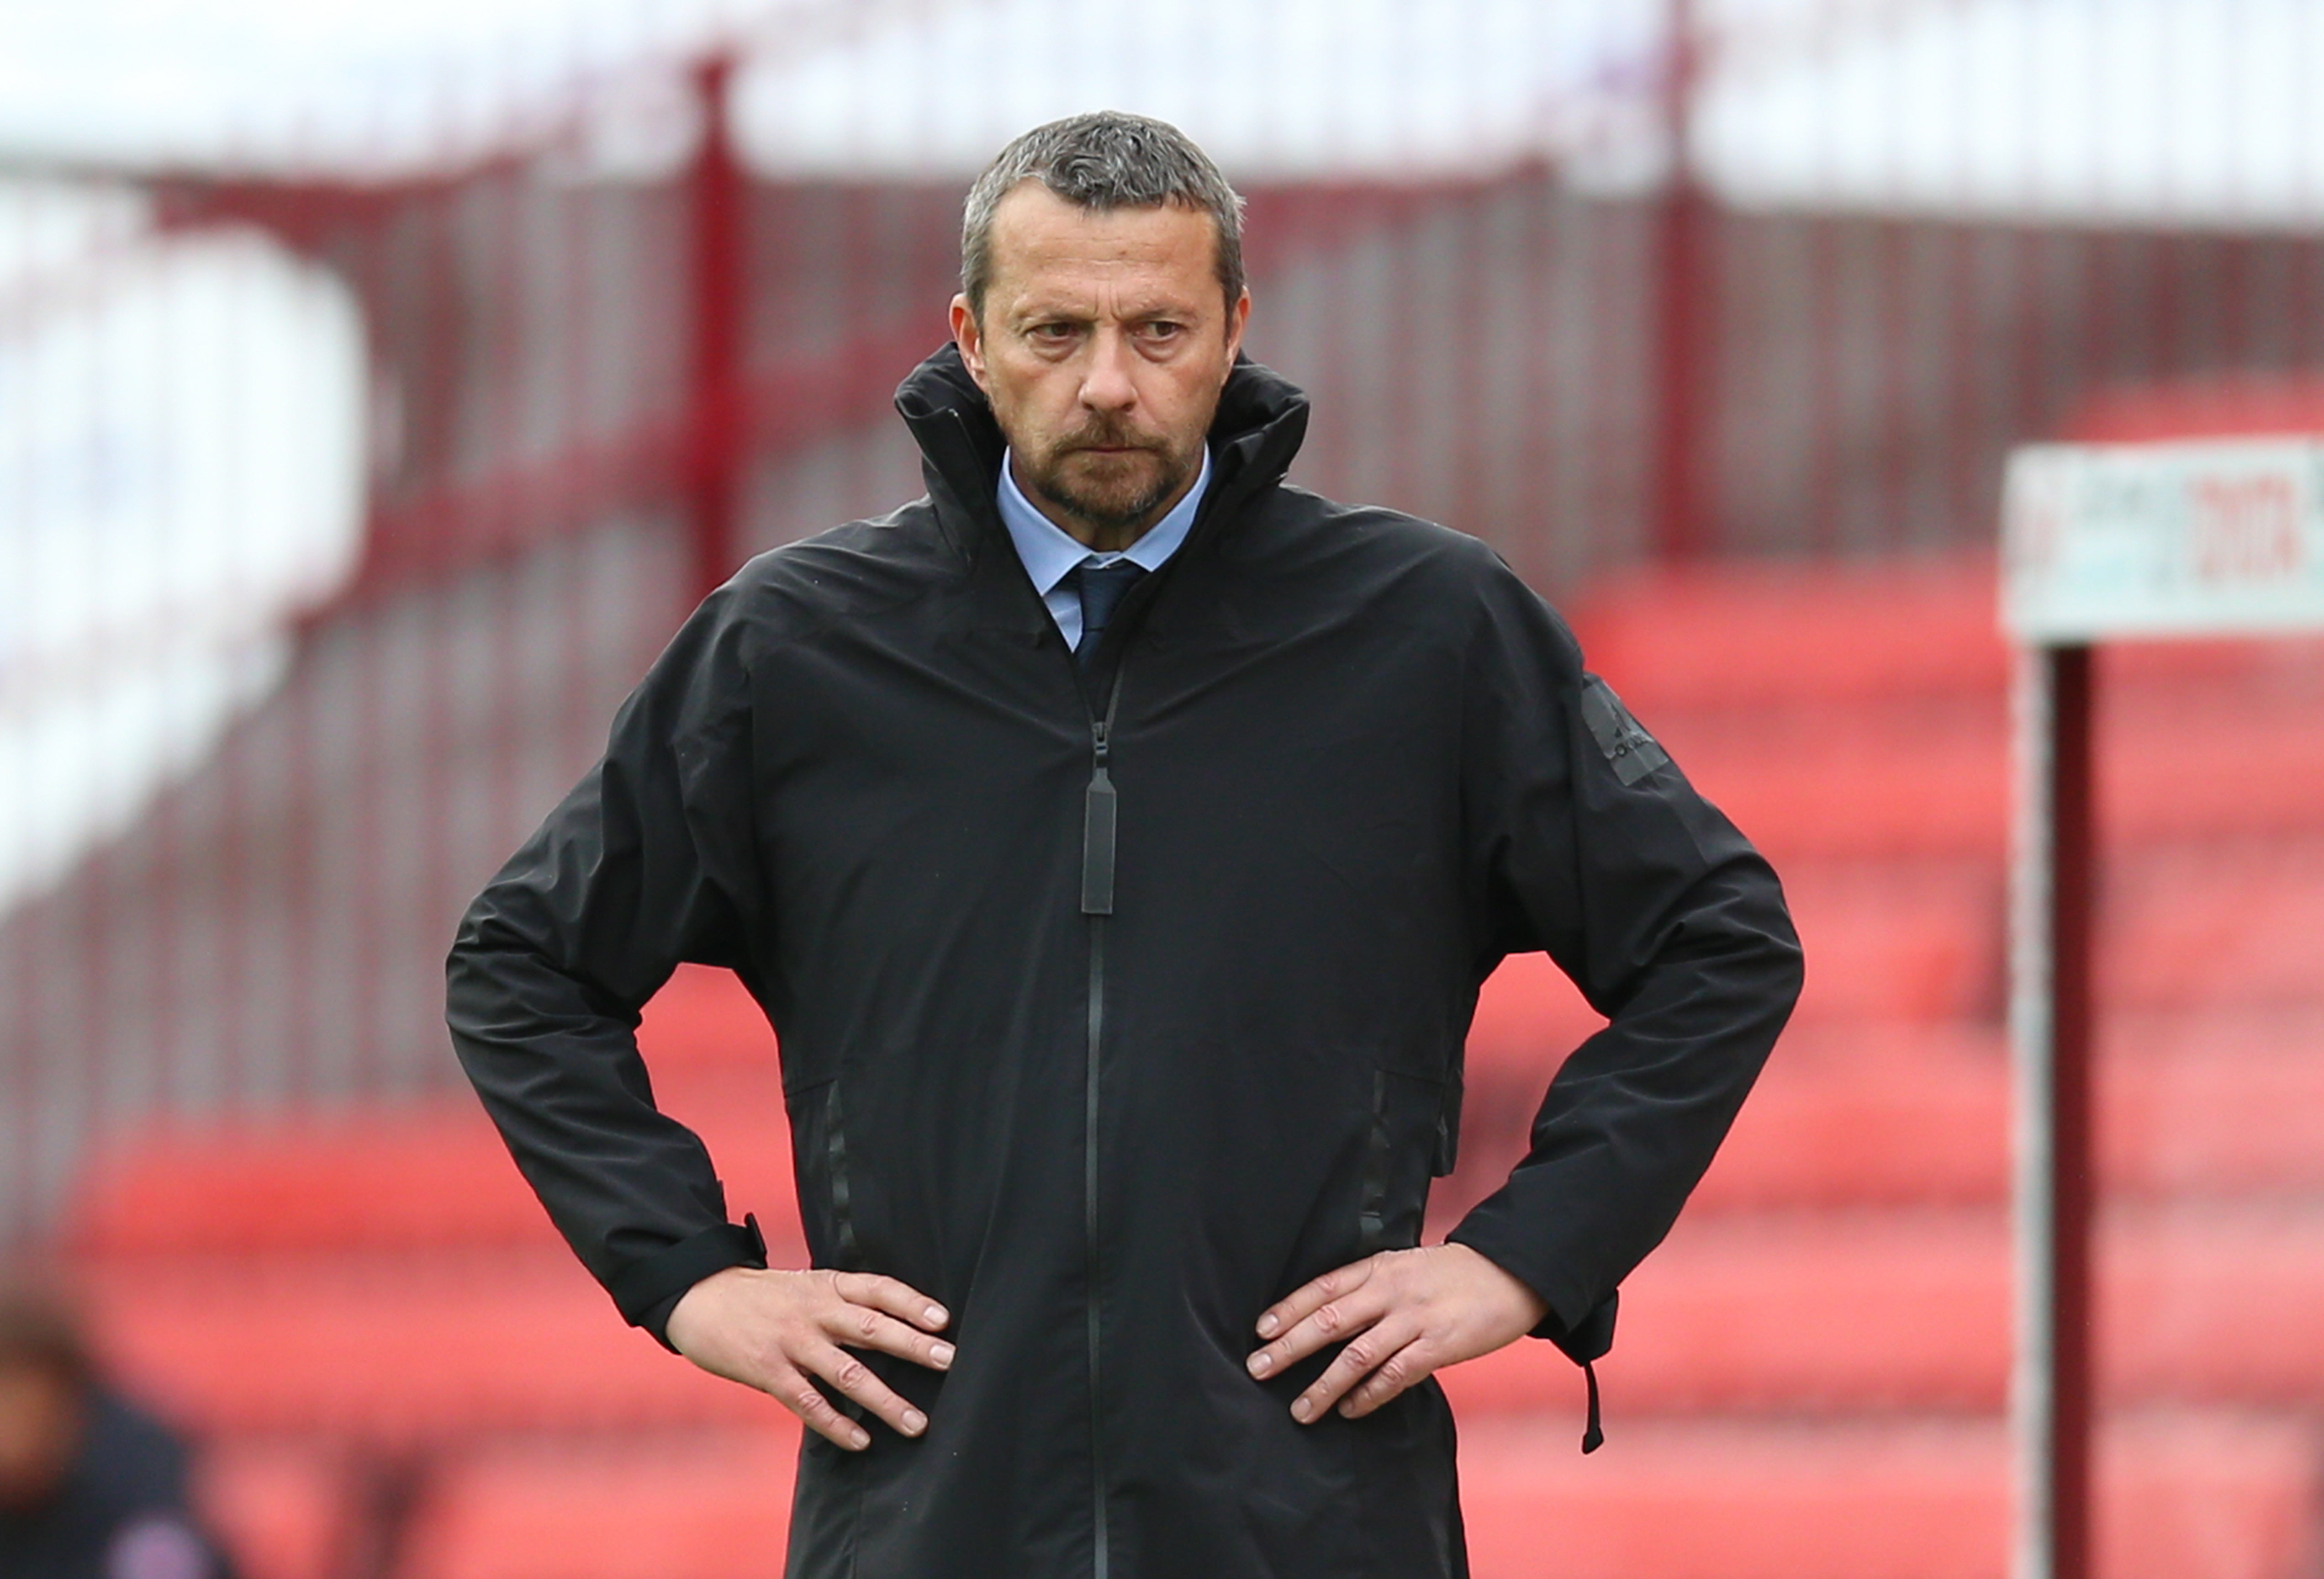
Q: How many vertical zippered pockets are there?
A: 2